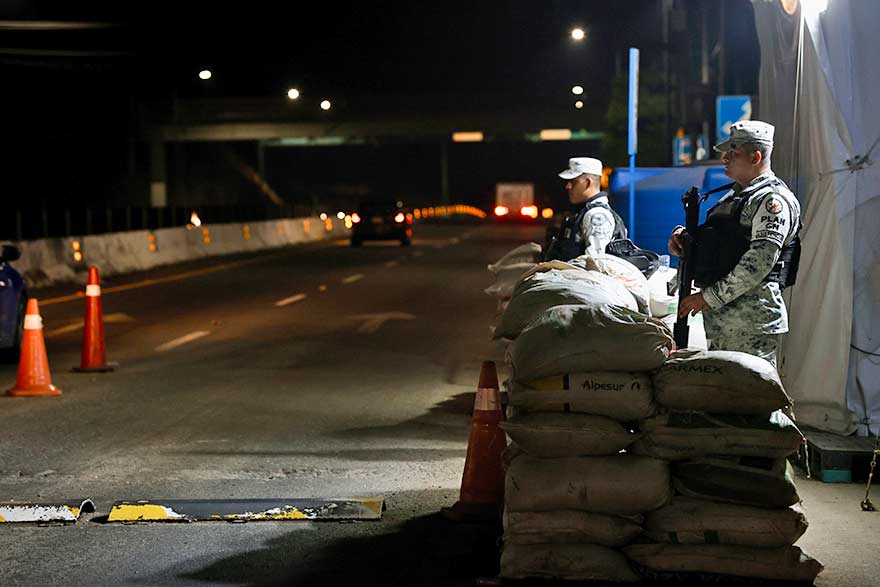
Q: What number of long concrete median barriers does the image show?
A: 1